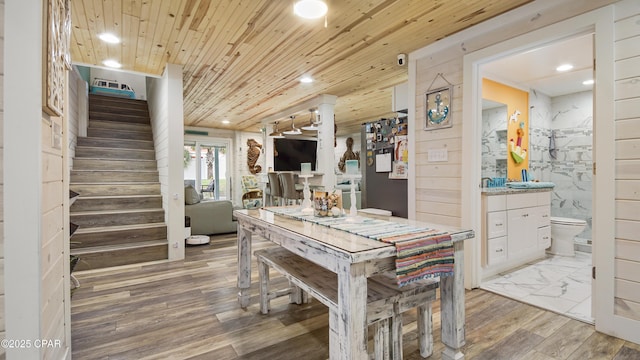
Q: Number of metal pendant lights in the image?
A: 3